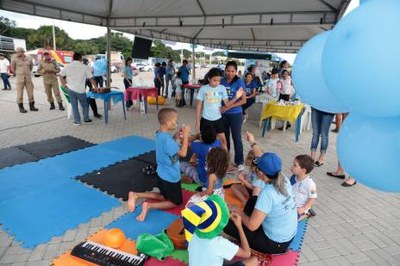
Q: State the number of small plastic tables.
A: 4